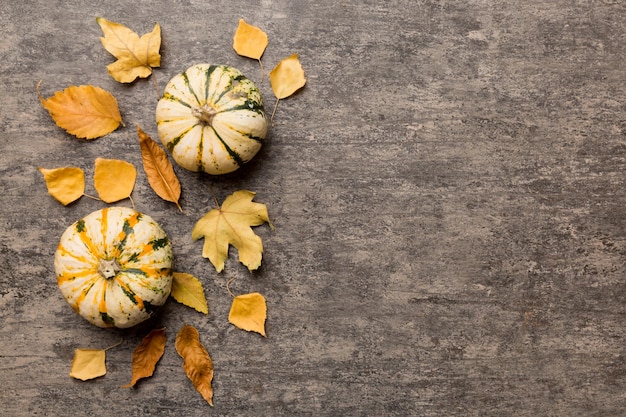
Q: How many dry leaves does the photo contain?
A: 13